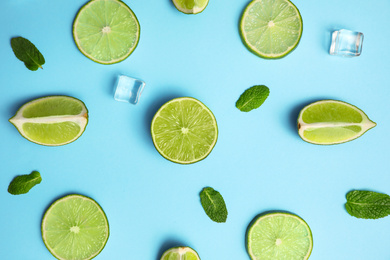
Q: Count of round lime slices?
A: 5